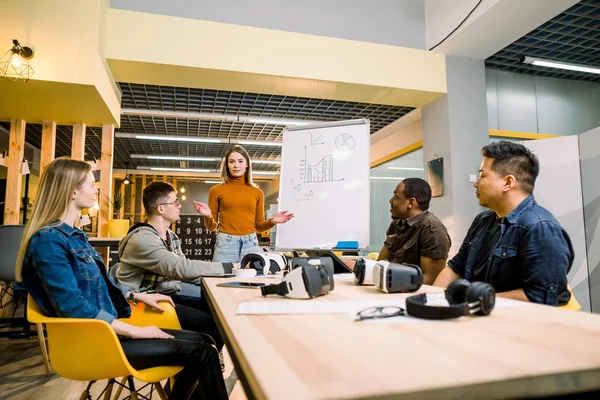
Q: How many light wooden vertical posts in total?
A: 4